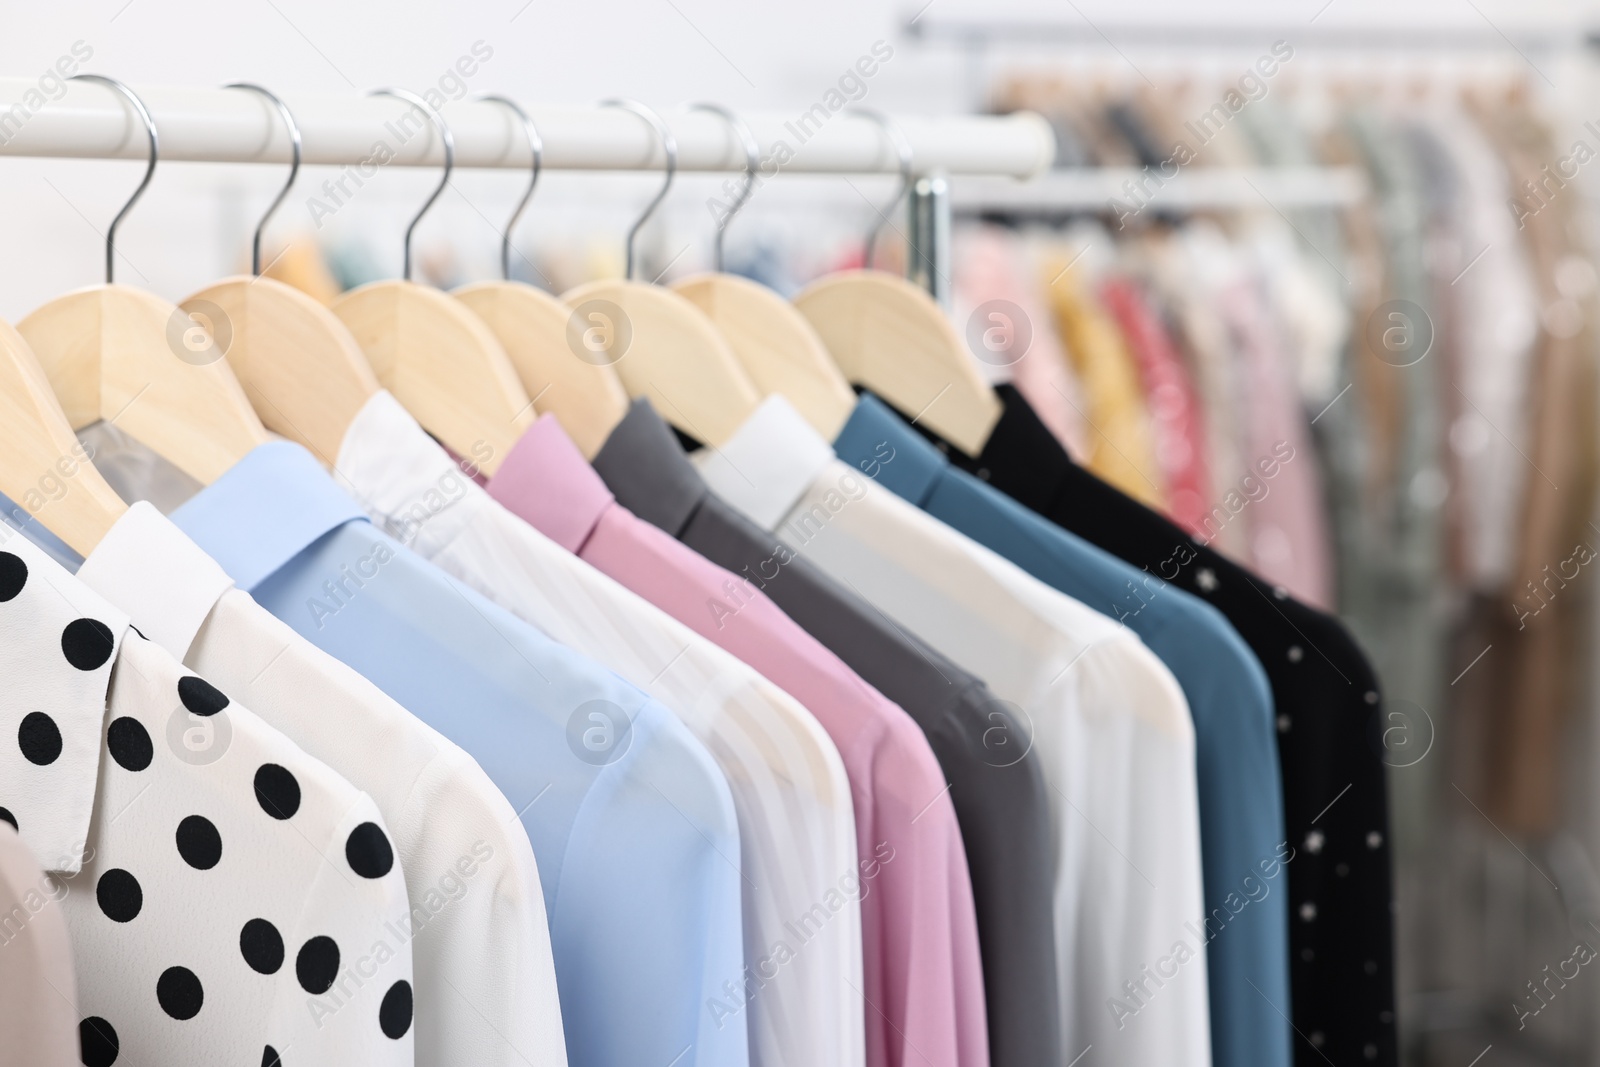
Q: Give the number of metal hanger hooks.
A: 7